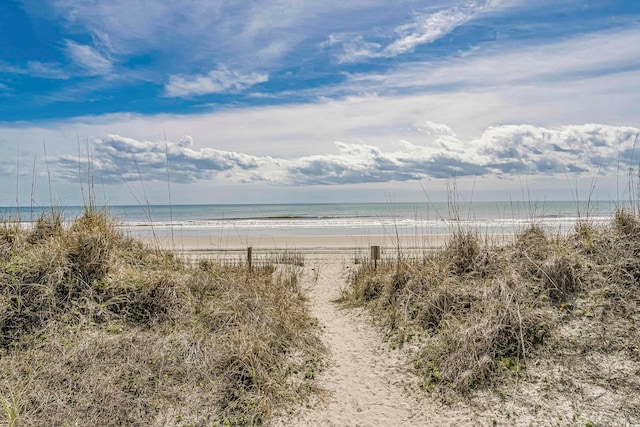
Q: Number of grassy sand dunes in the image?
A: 2